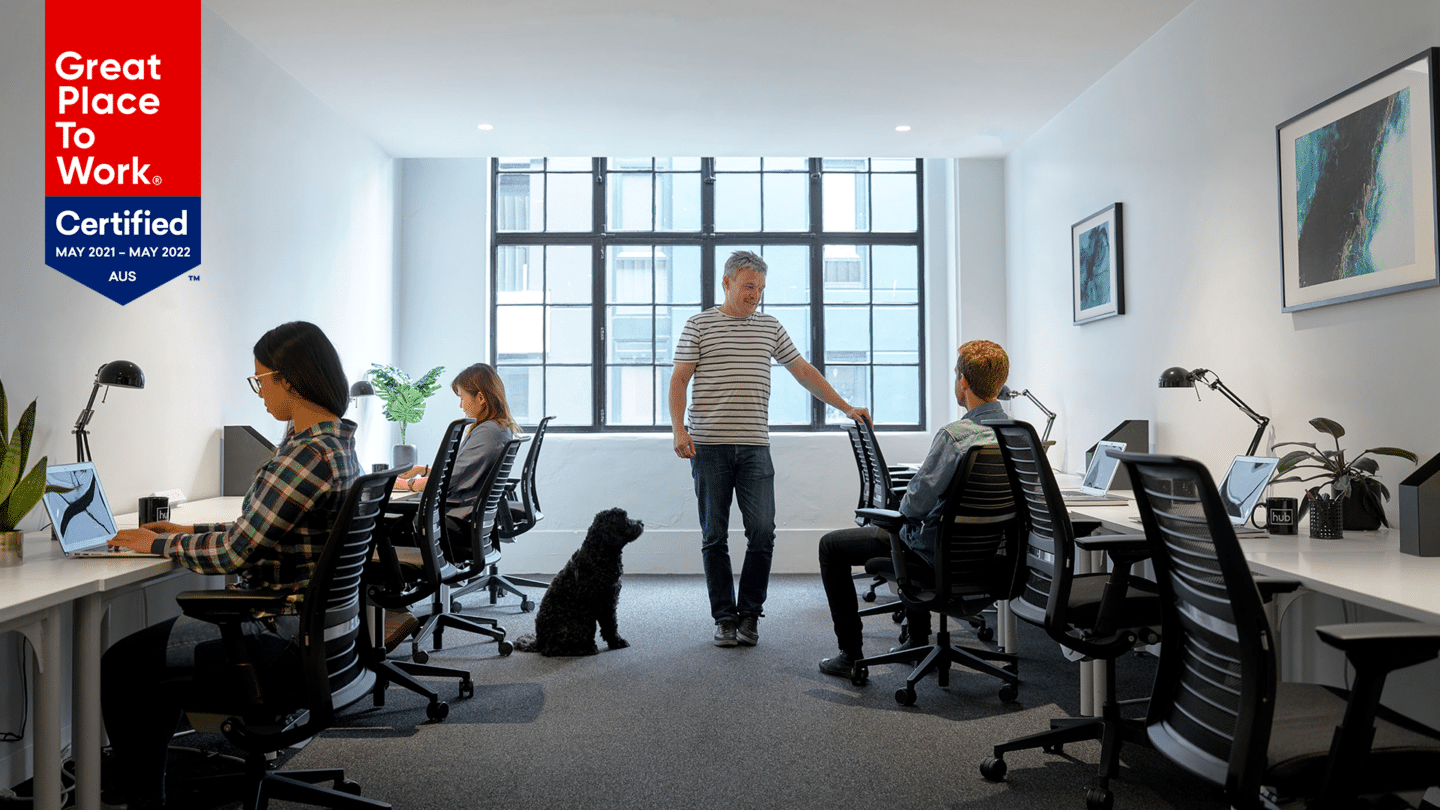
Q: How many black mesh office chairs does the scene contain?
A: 9